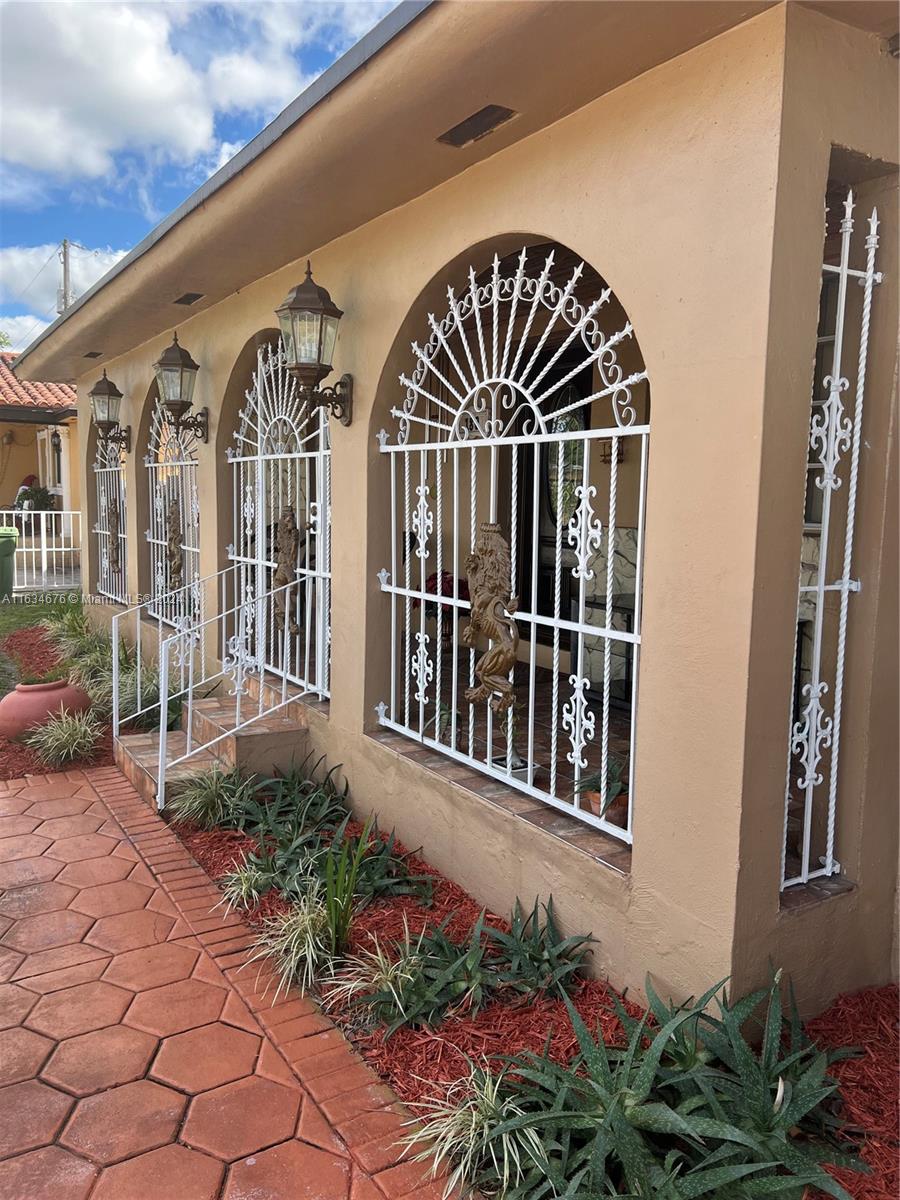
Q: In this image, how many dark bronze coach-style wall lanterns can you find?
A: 3